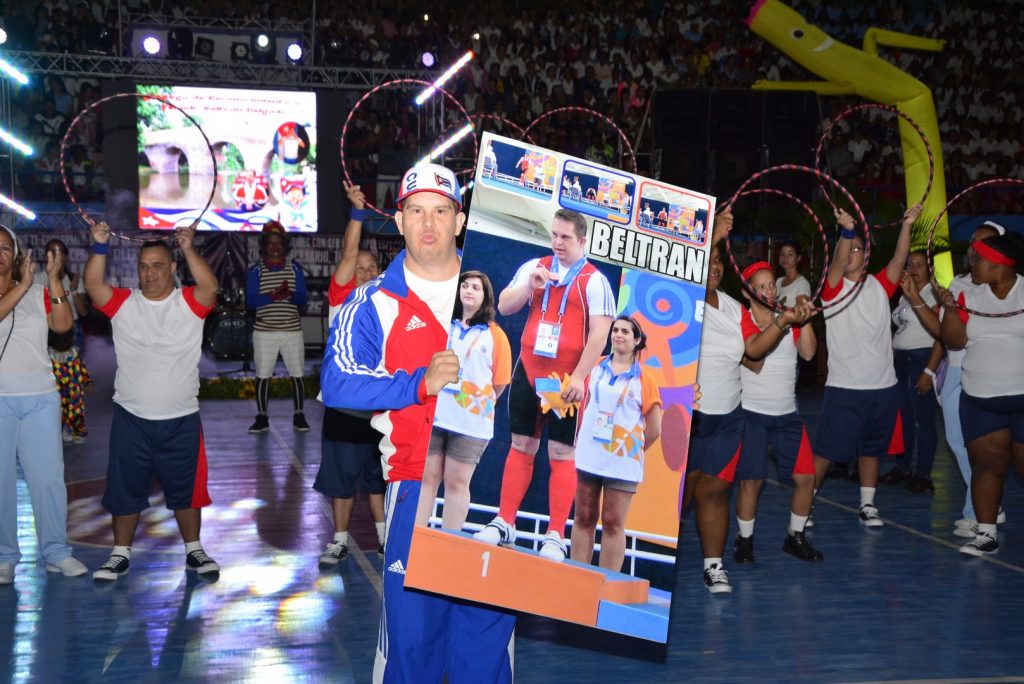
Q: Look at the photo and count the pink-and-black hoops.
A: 8